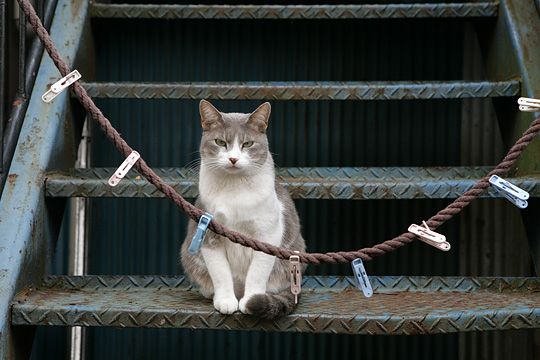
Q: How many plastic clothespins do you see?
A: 8